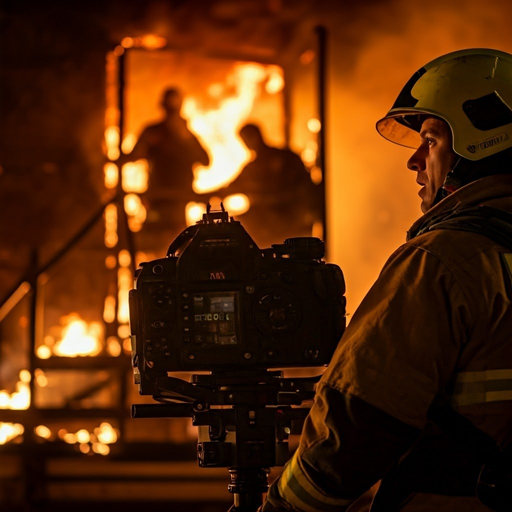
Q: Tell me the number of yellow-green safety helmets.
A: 1